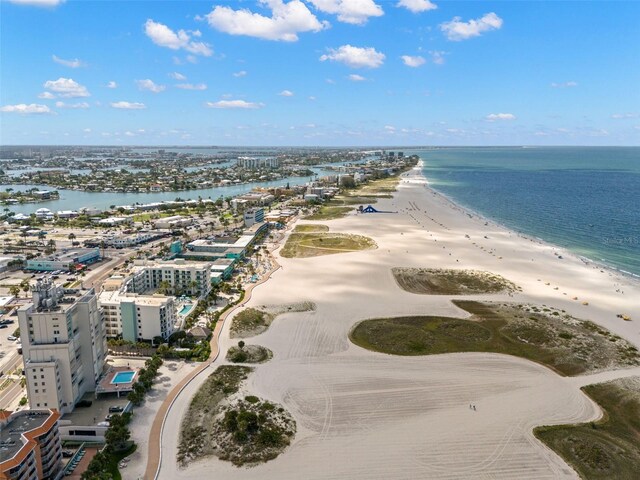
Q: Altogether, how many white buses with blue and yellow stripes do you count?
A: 0